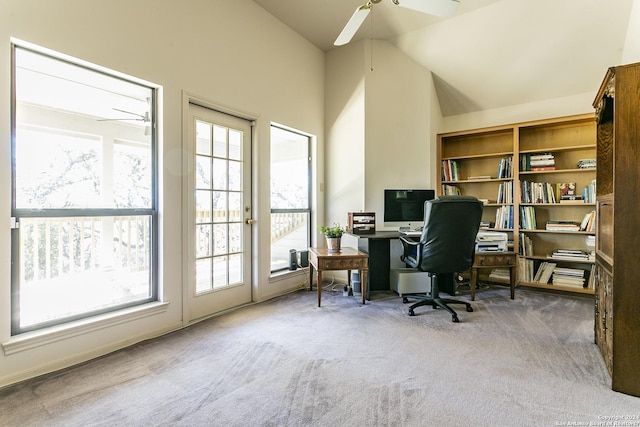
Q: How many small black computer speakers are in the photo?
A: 2